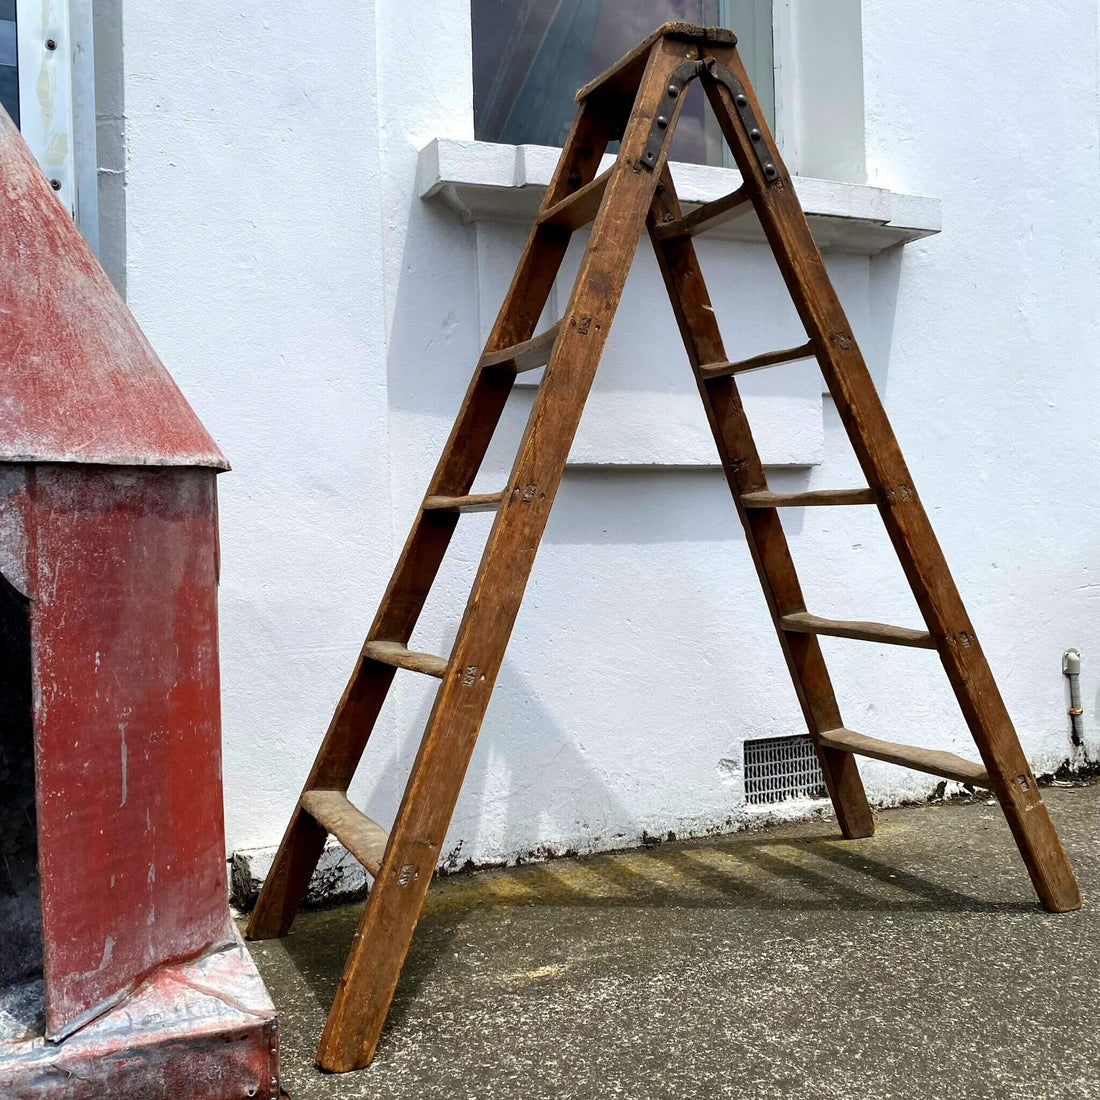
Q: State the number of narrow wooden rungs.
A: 10